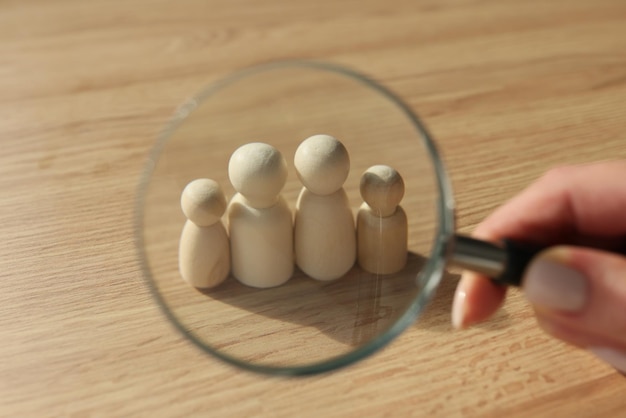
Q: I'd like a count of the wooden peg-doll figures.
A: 4